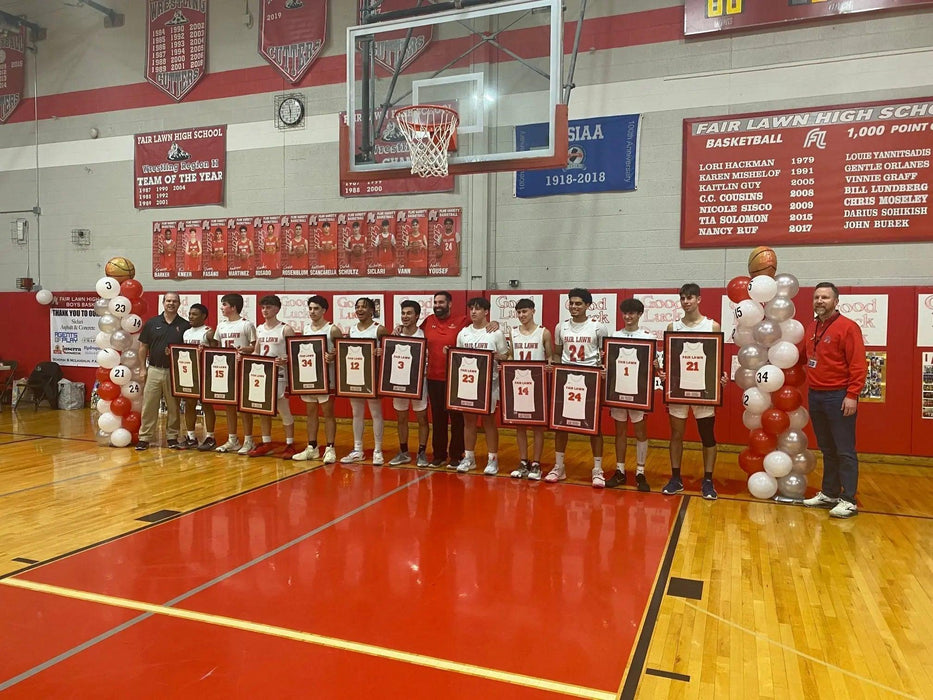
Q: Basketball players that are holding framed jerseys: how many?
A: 11